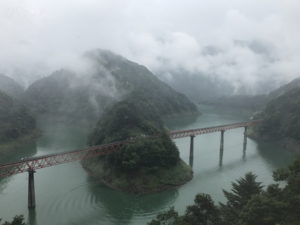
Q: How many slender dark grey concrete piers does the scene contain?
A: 4